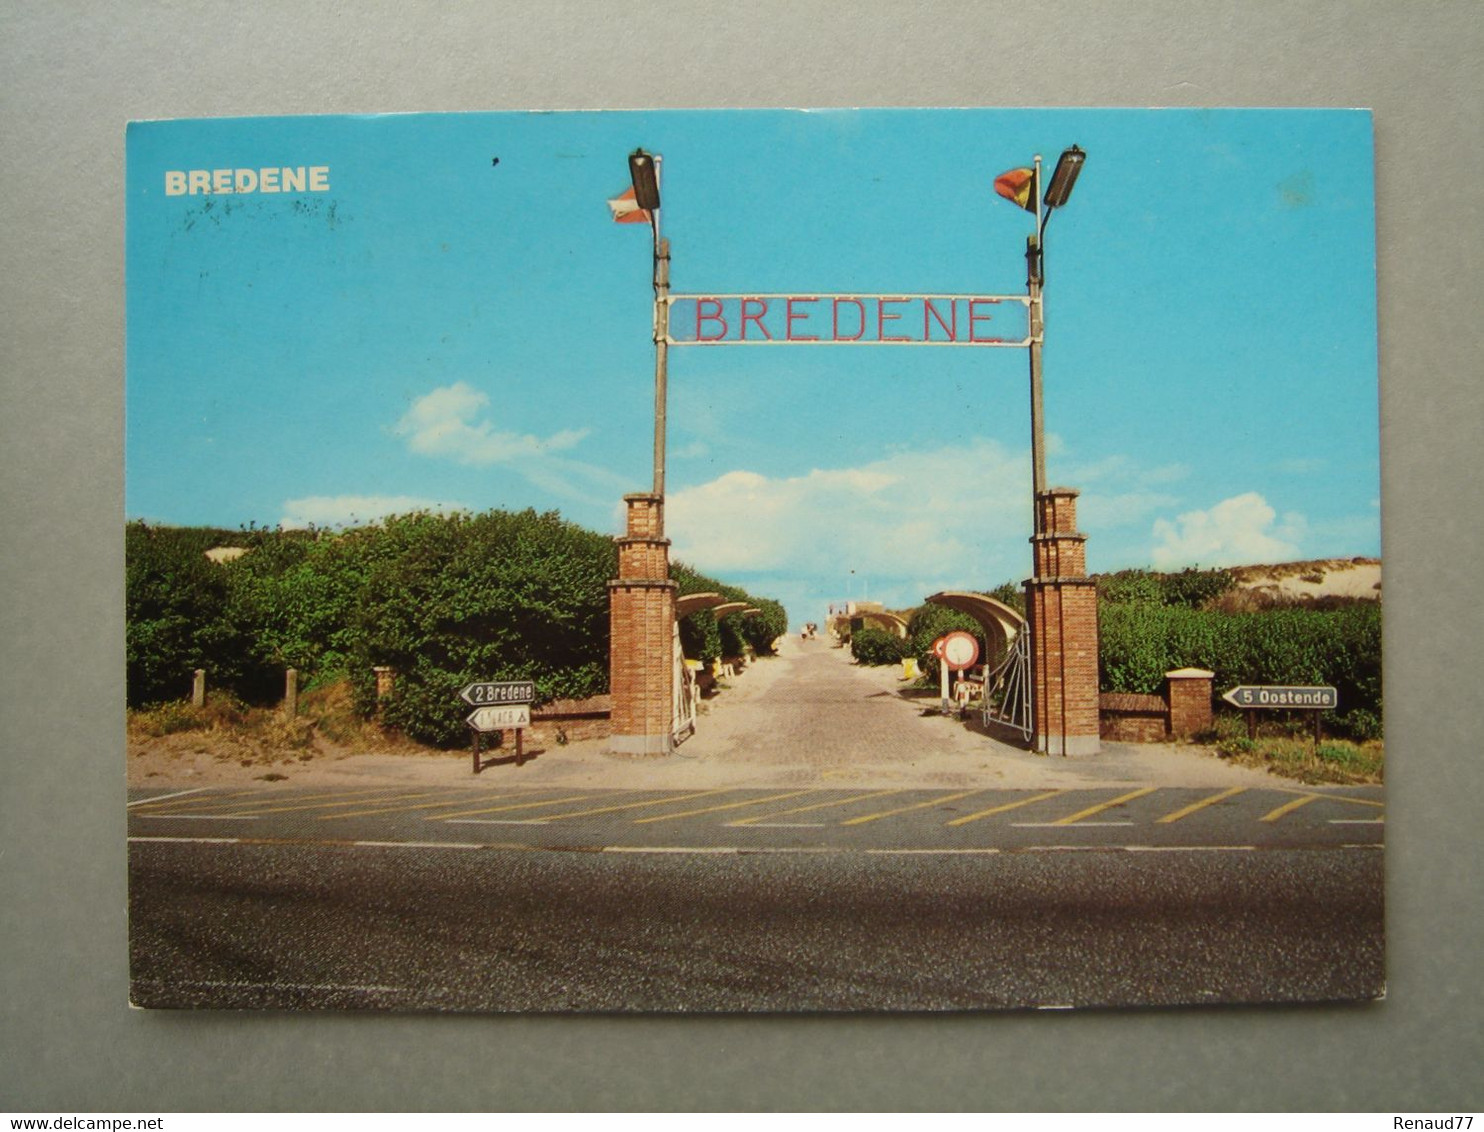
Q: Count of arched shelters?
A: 5